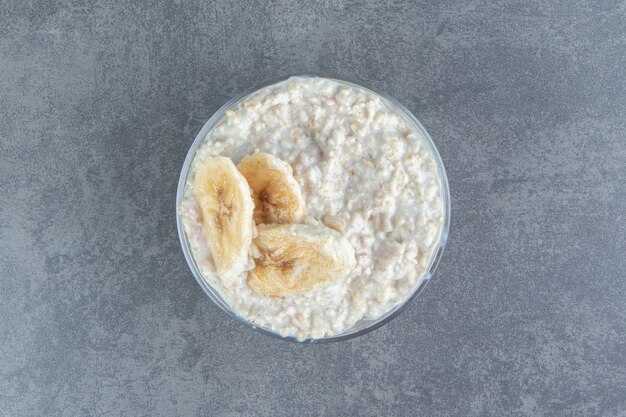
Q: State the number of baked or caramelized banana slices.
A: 3